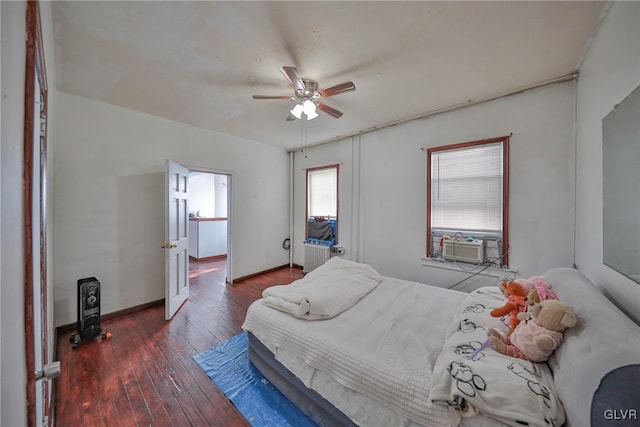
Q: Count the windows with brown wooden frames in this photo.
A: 2